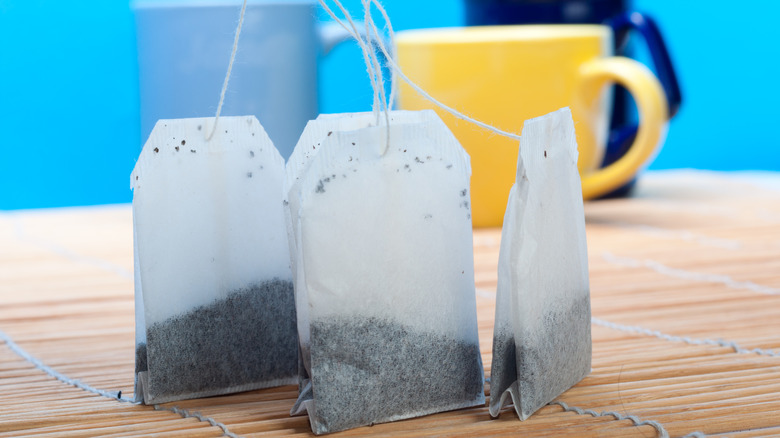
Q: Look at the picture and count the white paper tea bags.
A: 3